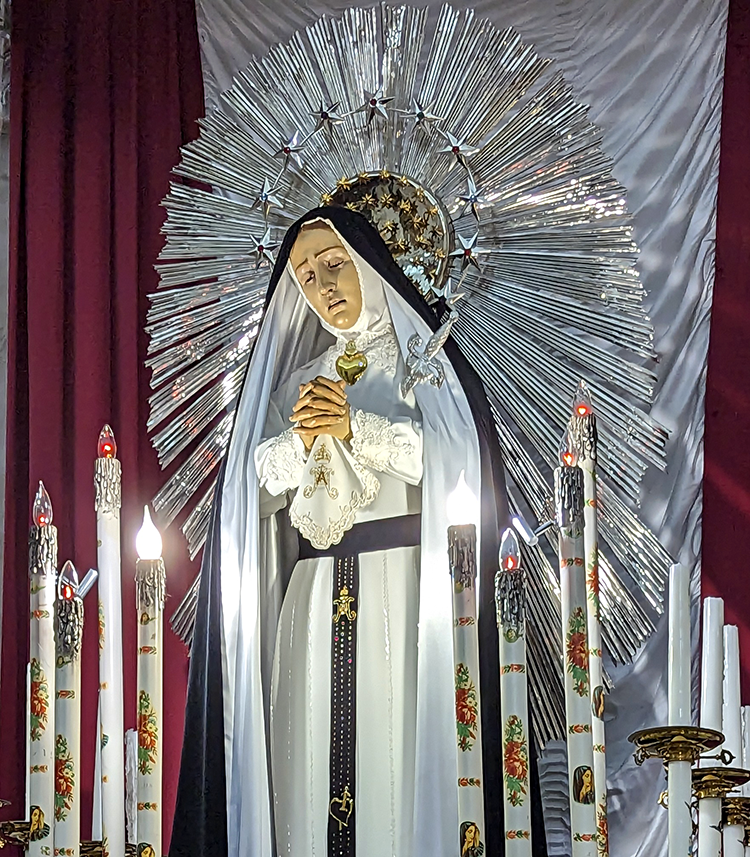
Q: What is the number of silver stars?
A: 10